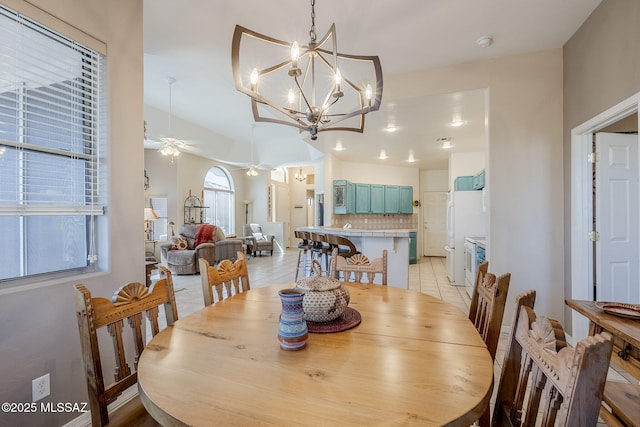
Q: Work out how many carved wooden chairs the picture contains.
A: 5